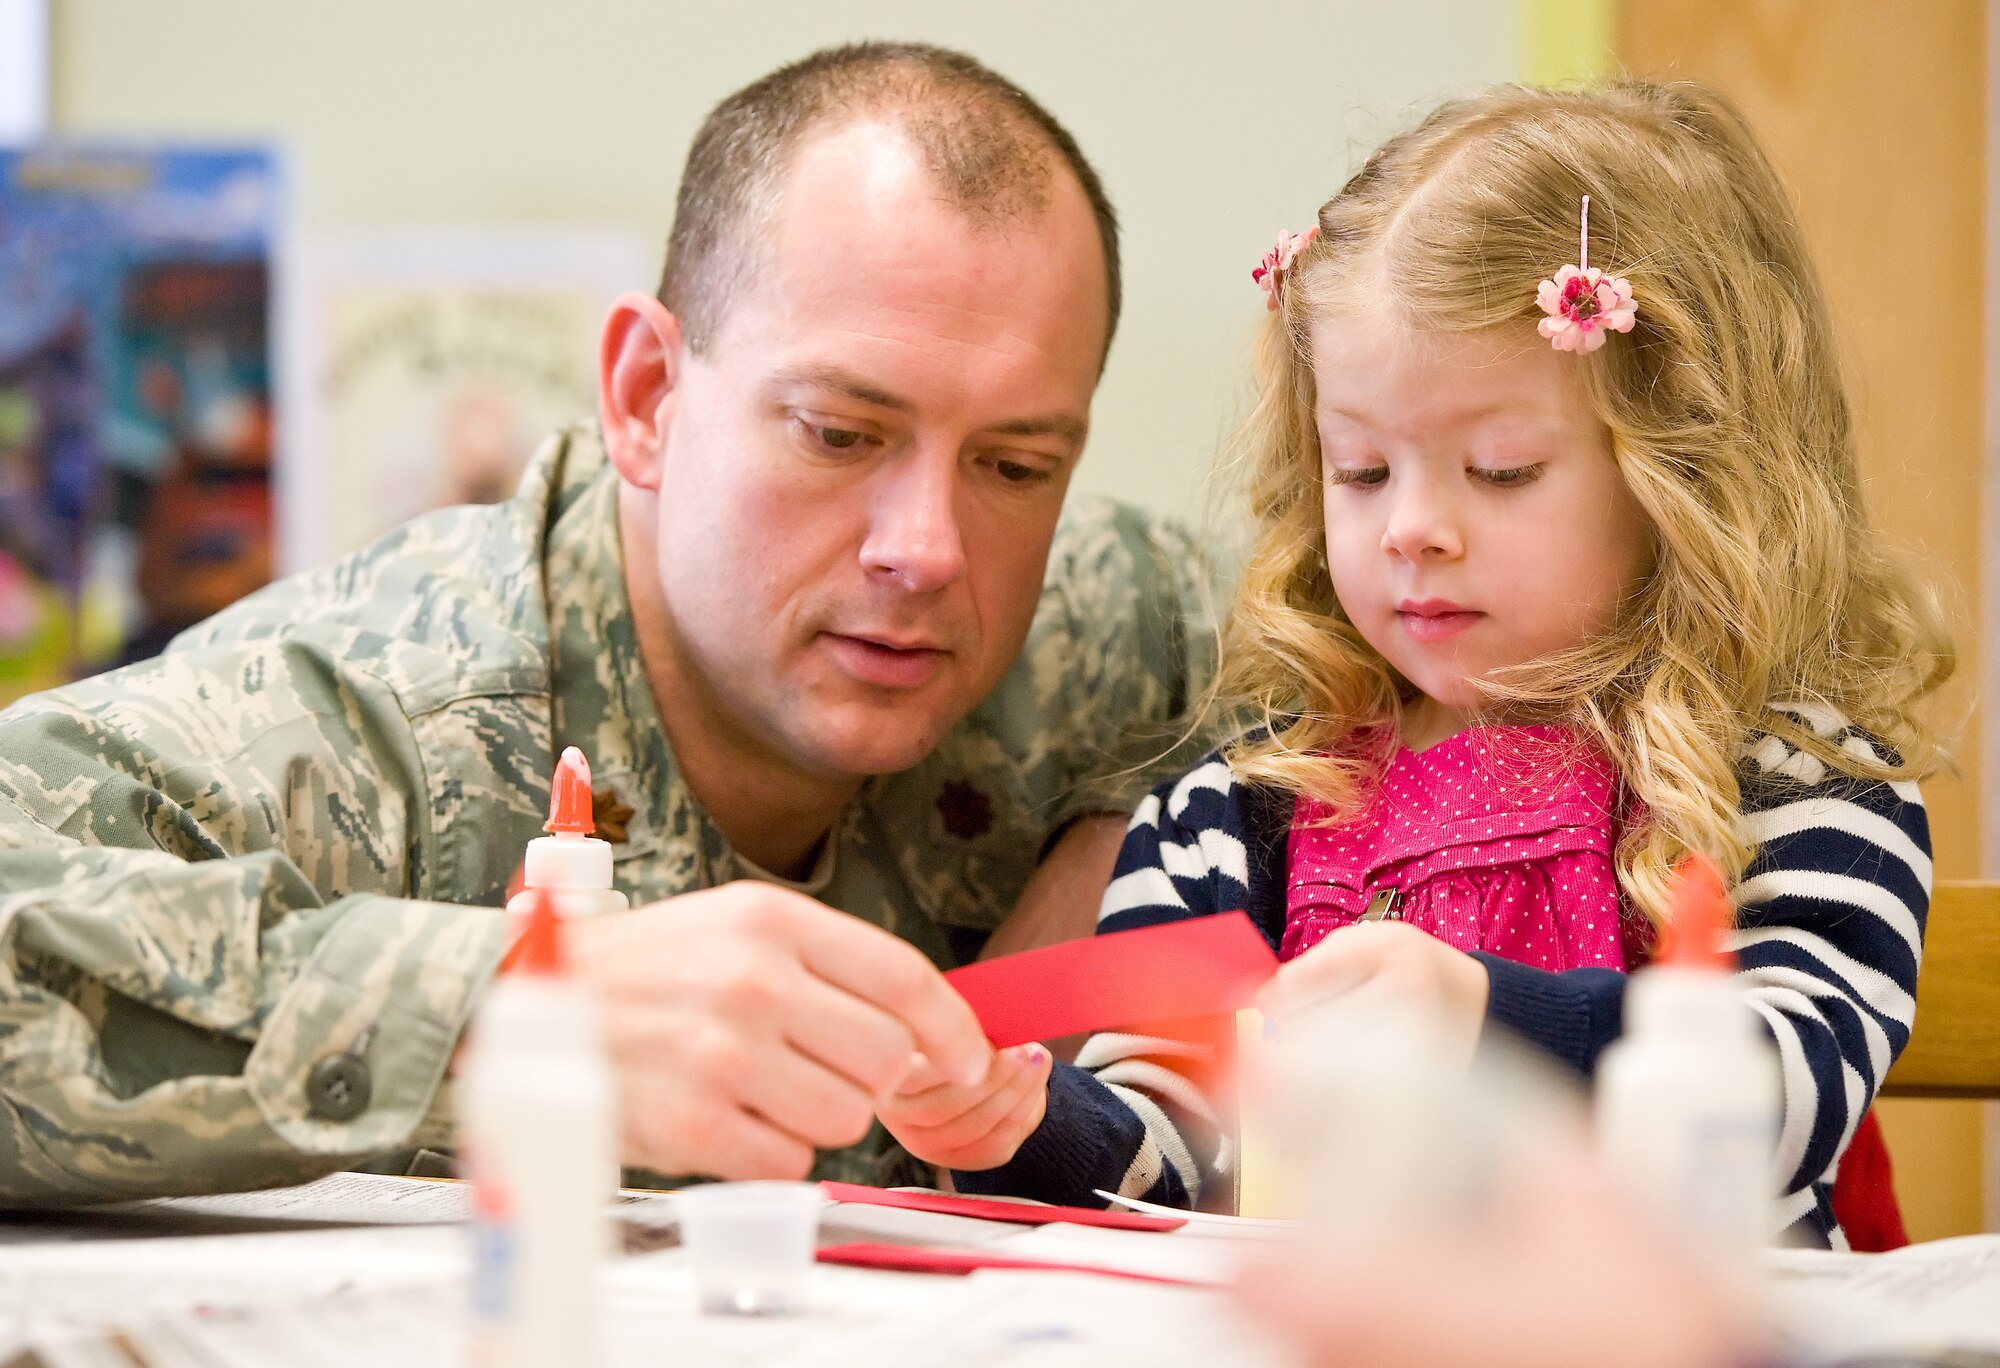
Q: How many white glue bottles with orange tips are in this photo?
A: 3